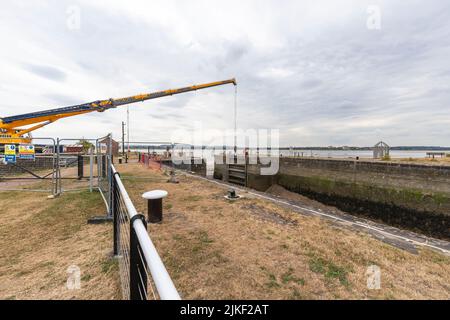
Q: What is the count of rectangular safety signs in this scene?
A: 2